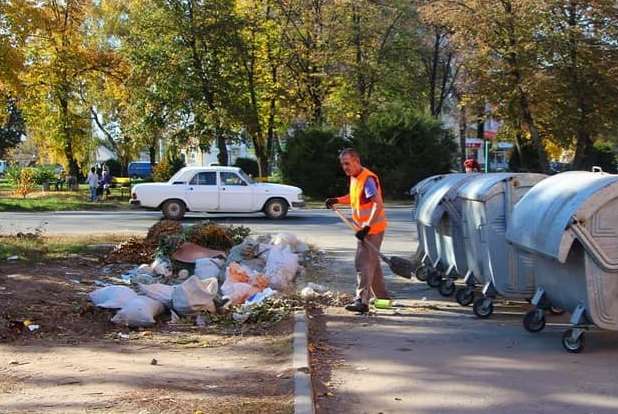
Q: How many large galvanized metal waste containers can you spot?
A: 4